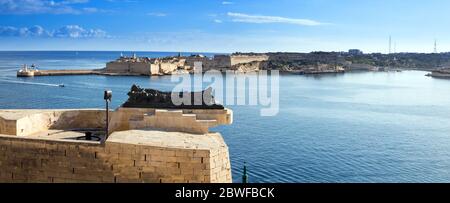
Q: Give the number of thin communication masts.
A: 3